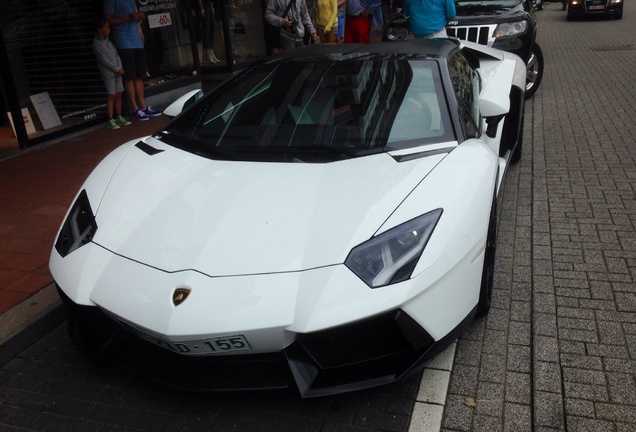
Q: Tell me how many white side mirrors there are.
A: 2